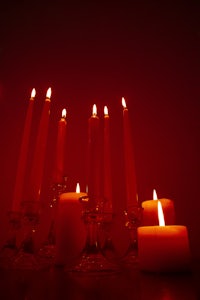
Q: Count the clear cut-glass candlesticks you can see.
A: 6